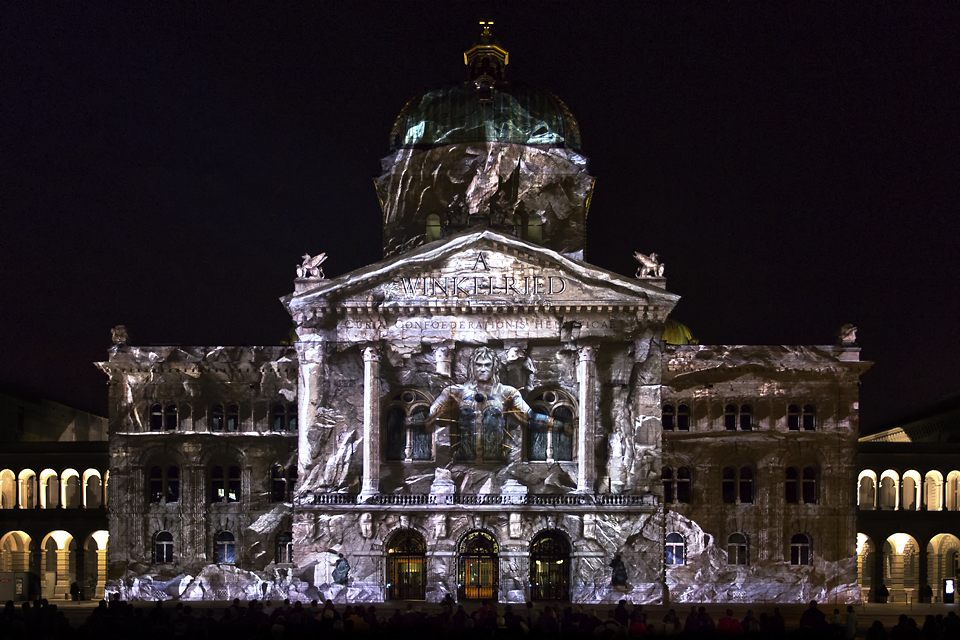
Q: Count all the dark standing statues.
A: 2